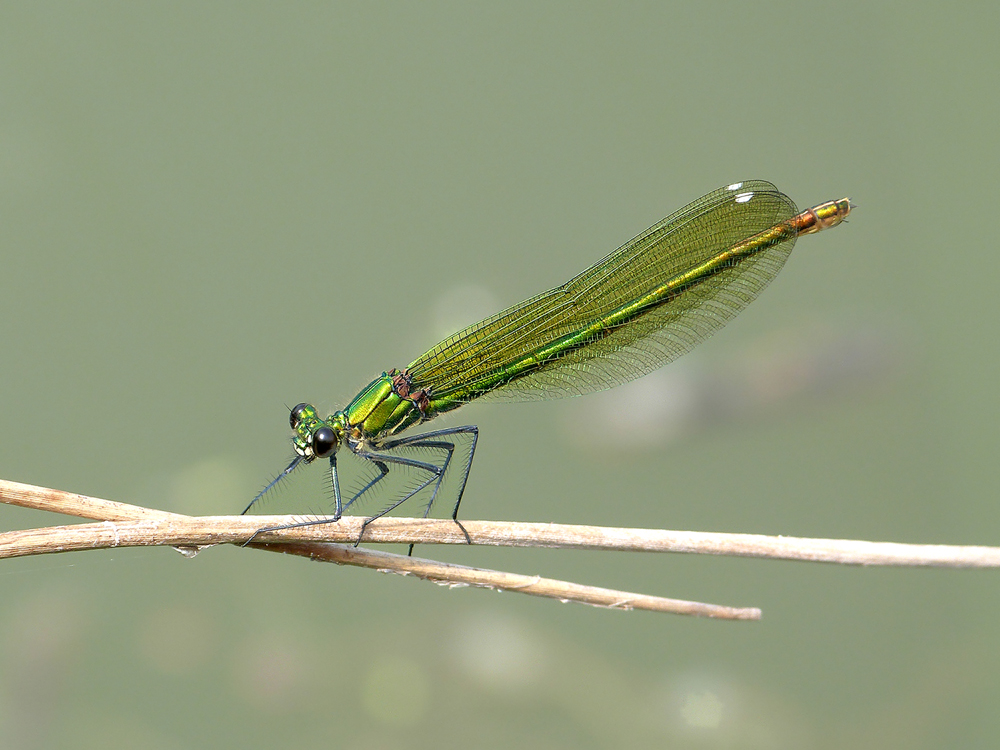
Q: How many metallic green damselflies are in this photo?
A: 1